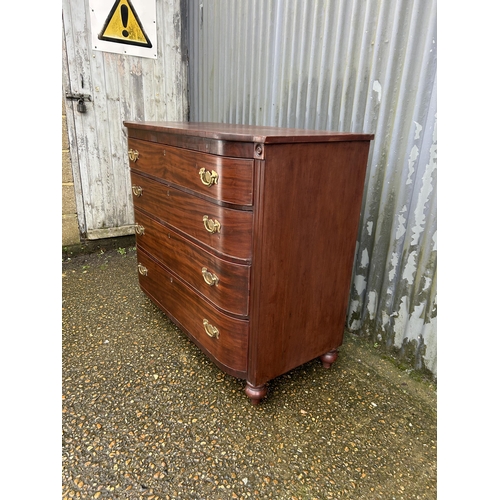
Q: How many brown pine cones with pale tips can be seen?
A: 0